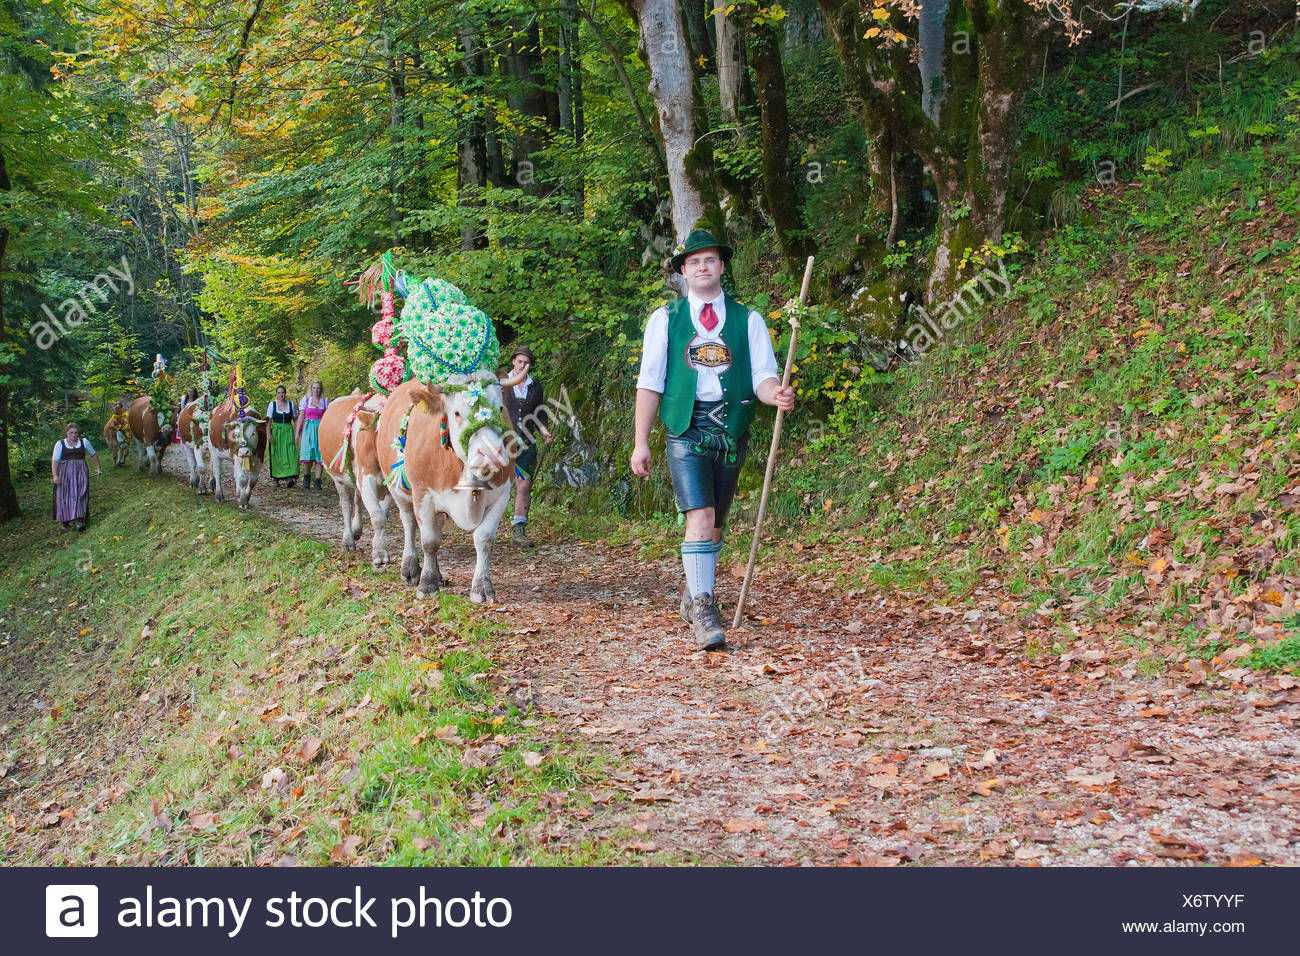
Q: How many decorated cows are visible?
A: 6